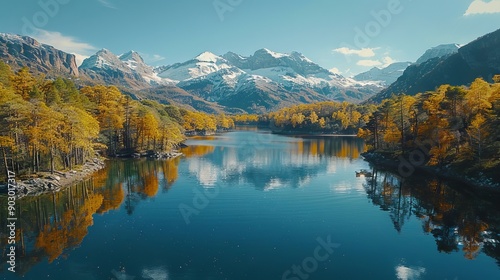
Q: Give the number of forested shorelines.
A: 2